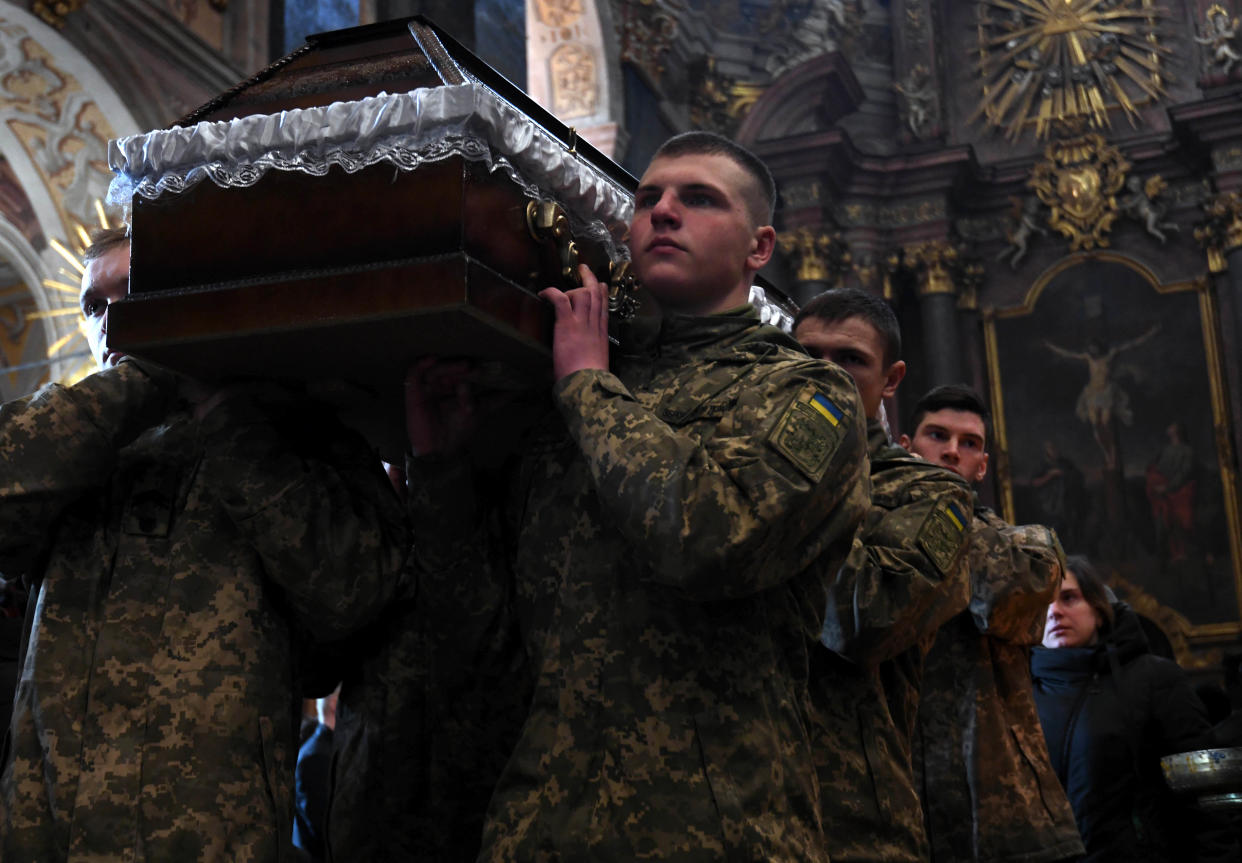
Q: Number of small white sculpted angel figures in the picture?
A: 4